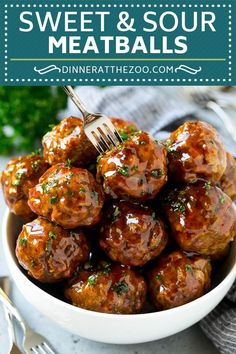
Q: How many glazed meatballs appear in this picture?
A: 12